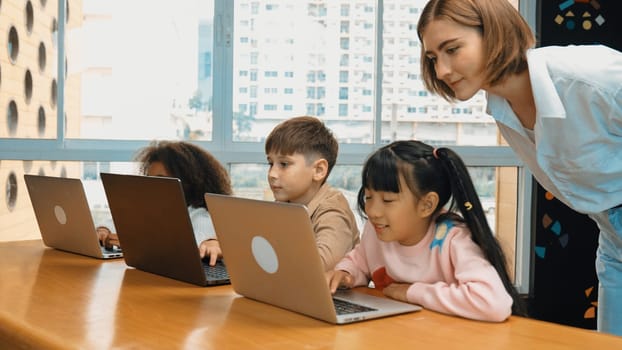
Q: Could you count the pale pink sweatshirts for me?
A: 1